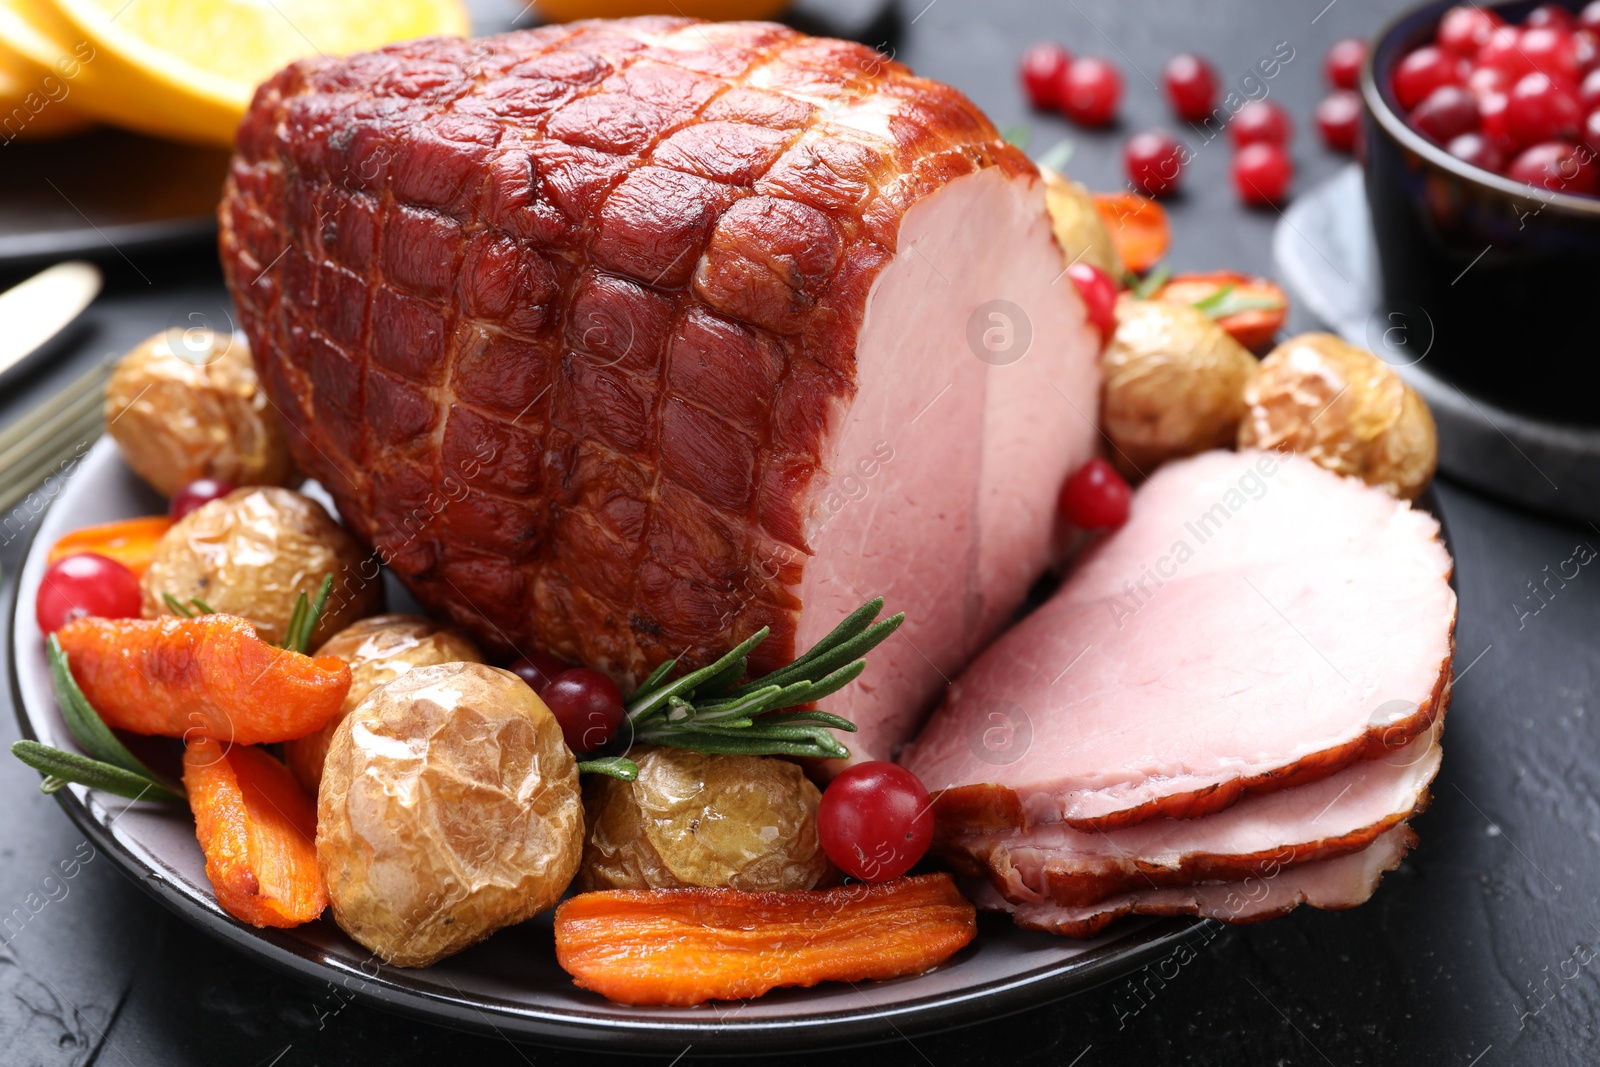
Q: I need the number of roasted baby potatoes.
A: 8